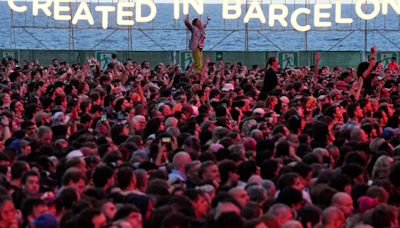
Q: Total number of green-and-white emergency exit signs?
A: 5